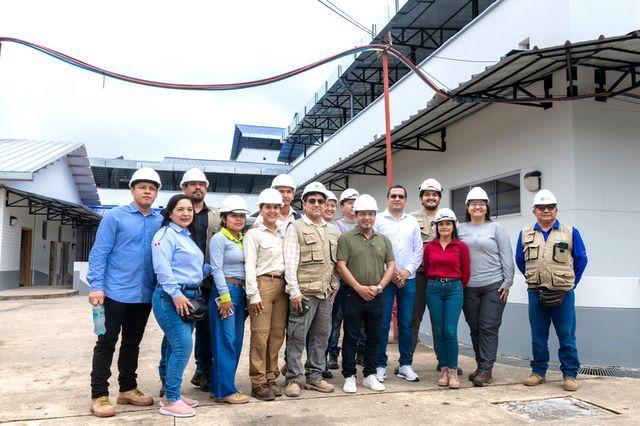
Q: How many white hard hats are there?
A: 13